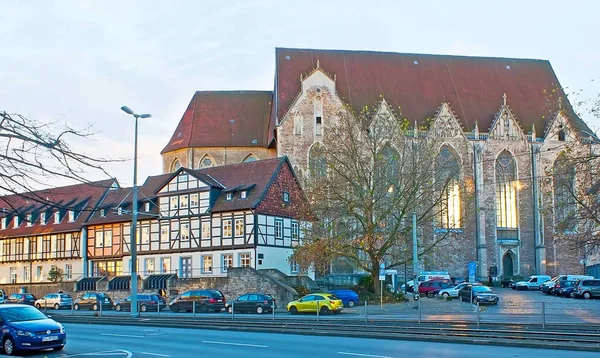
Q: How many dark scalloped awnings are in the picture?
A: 3